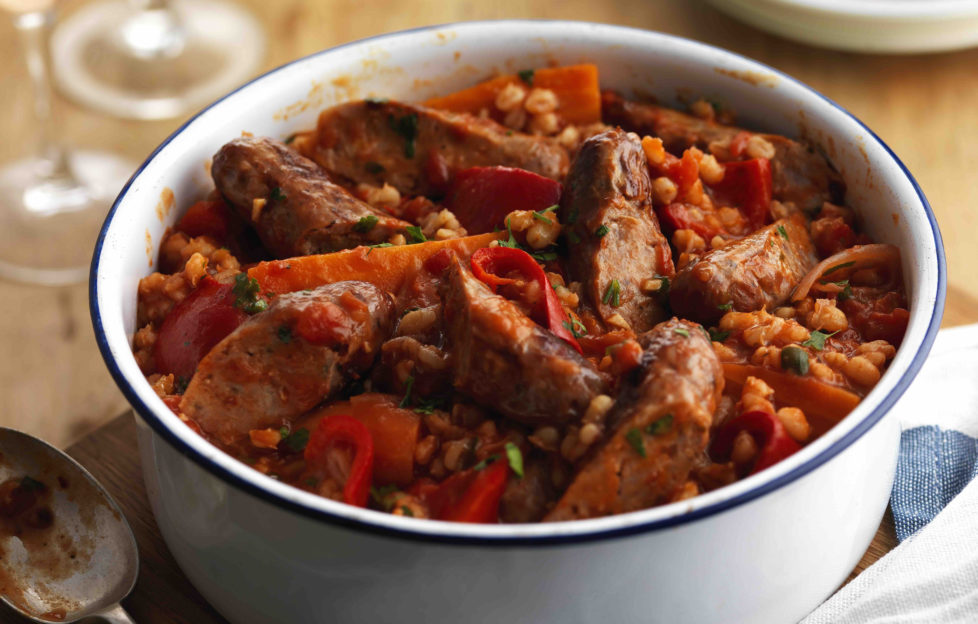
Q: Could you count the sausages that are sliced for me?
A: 8